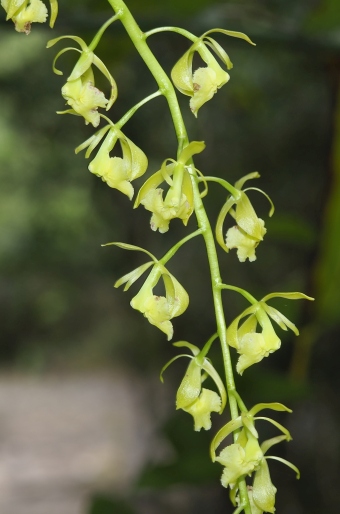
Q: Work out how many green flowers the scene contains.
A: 11